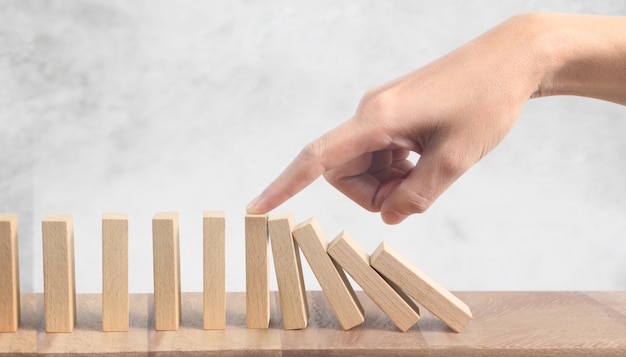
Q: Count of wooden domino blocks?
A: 10